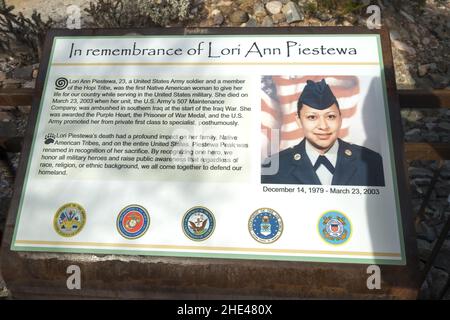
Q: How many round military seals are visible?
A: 5